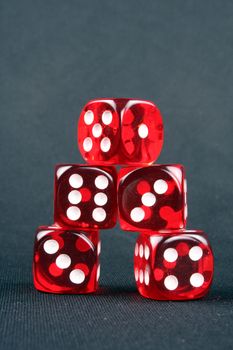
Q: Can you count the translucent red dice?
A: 5